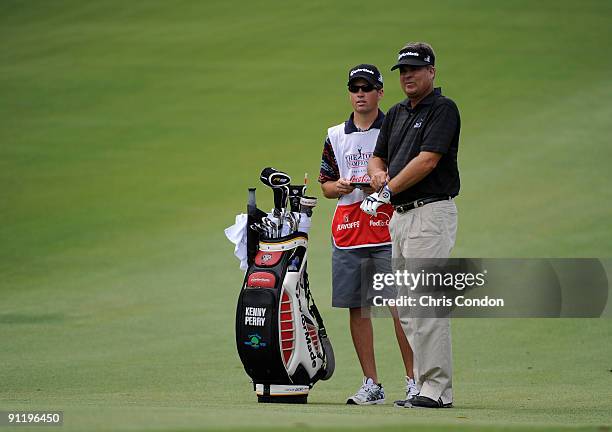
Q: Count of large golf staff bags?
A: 1